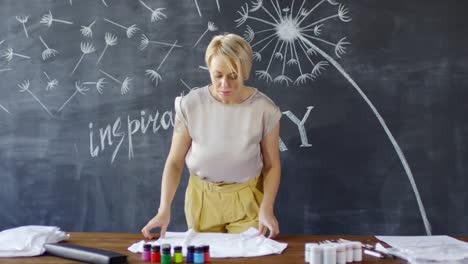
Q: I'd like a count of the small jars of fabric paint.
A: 7